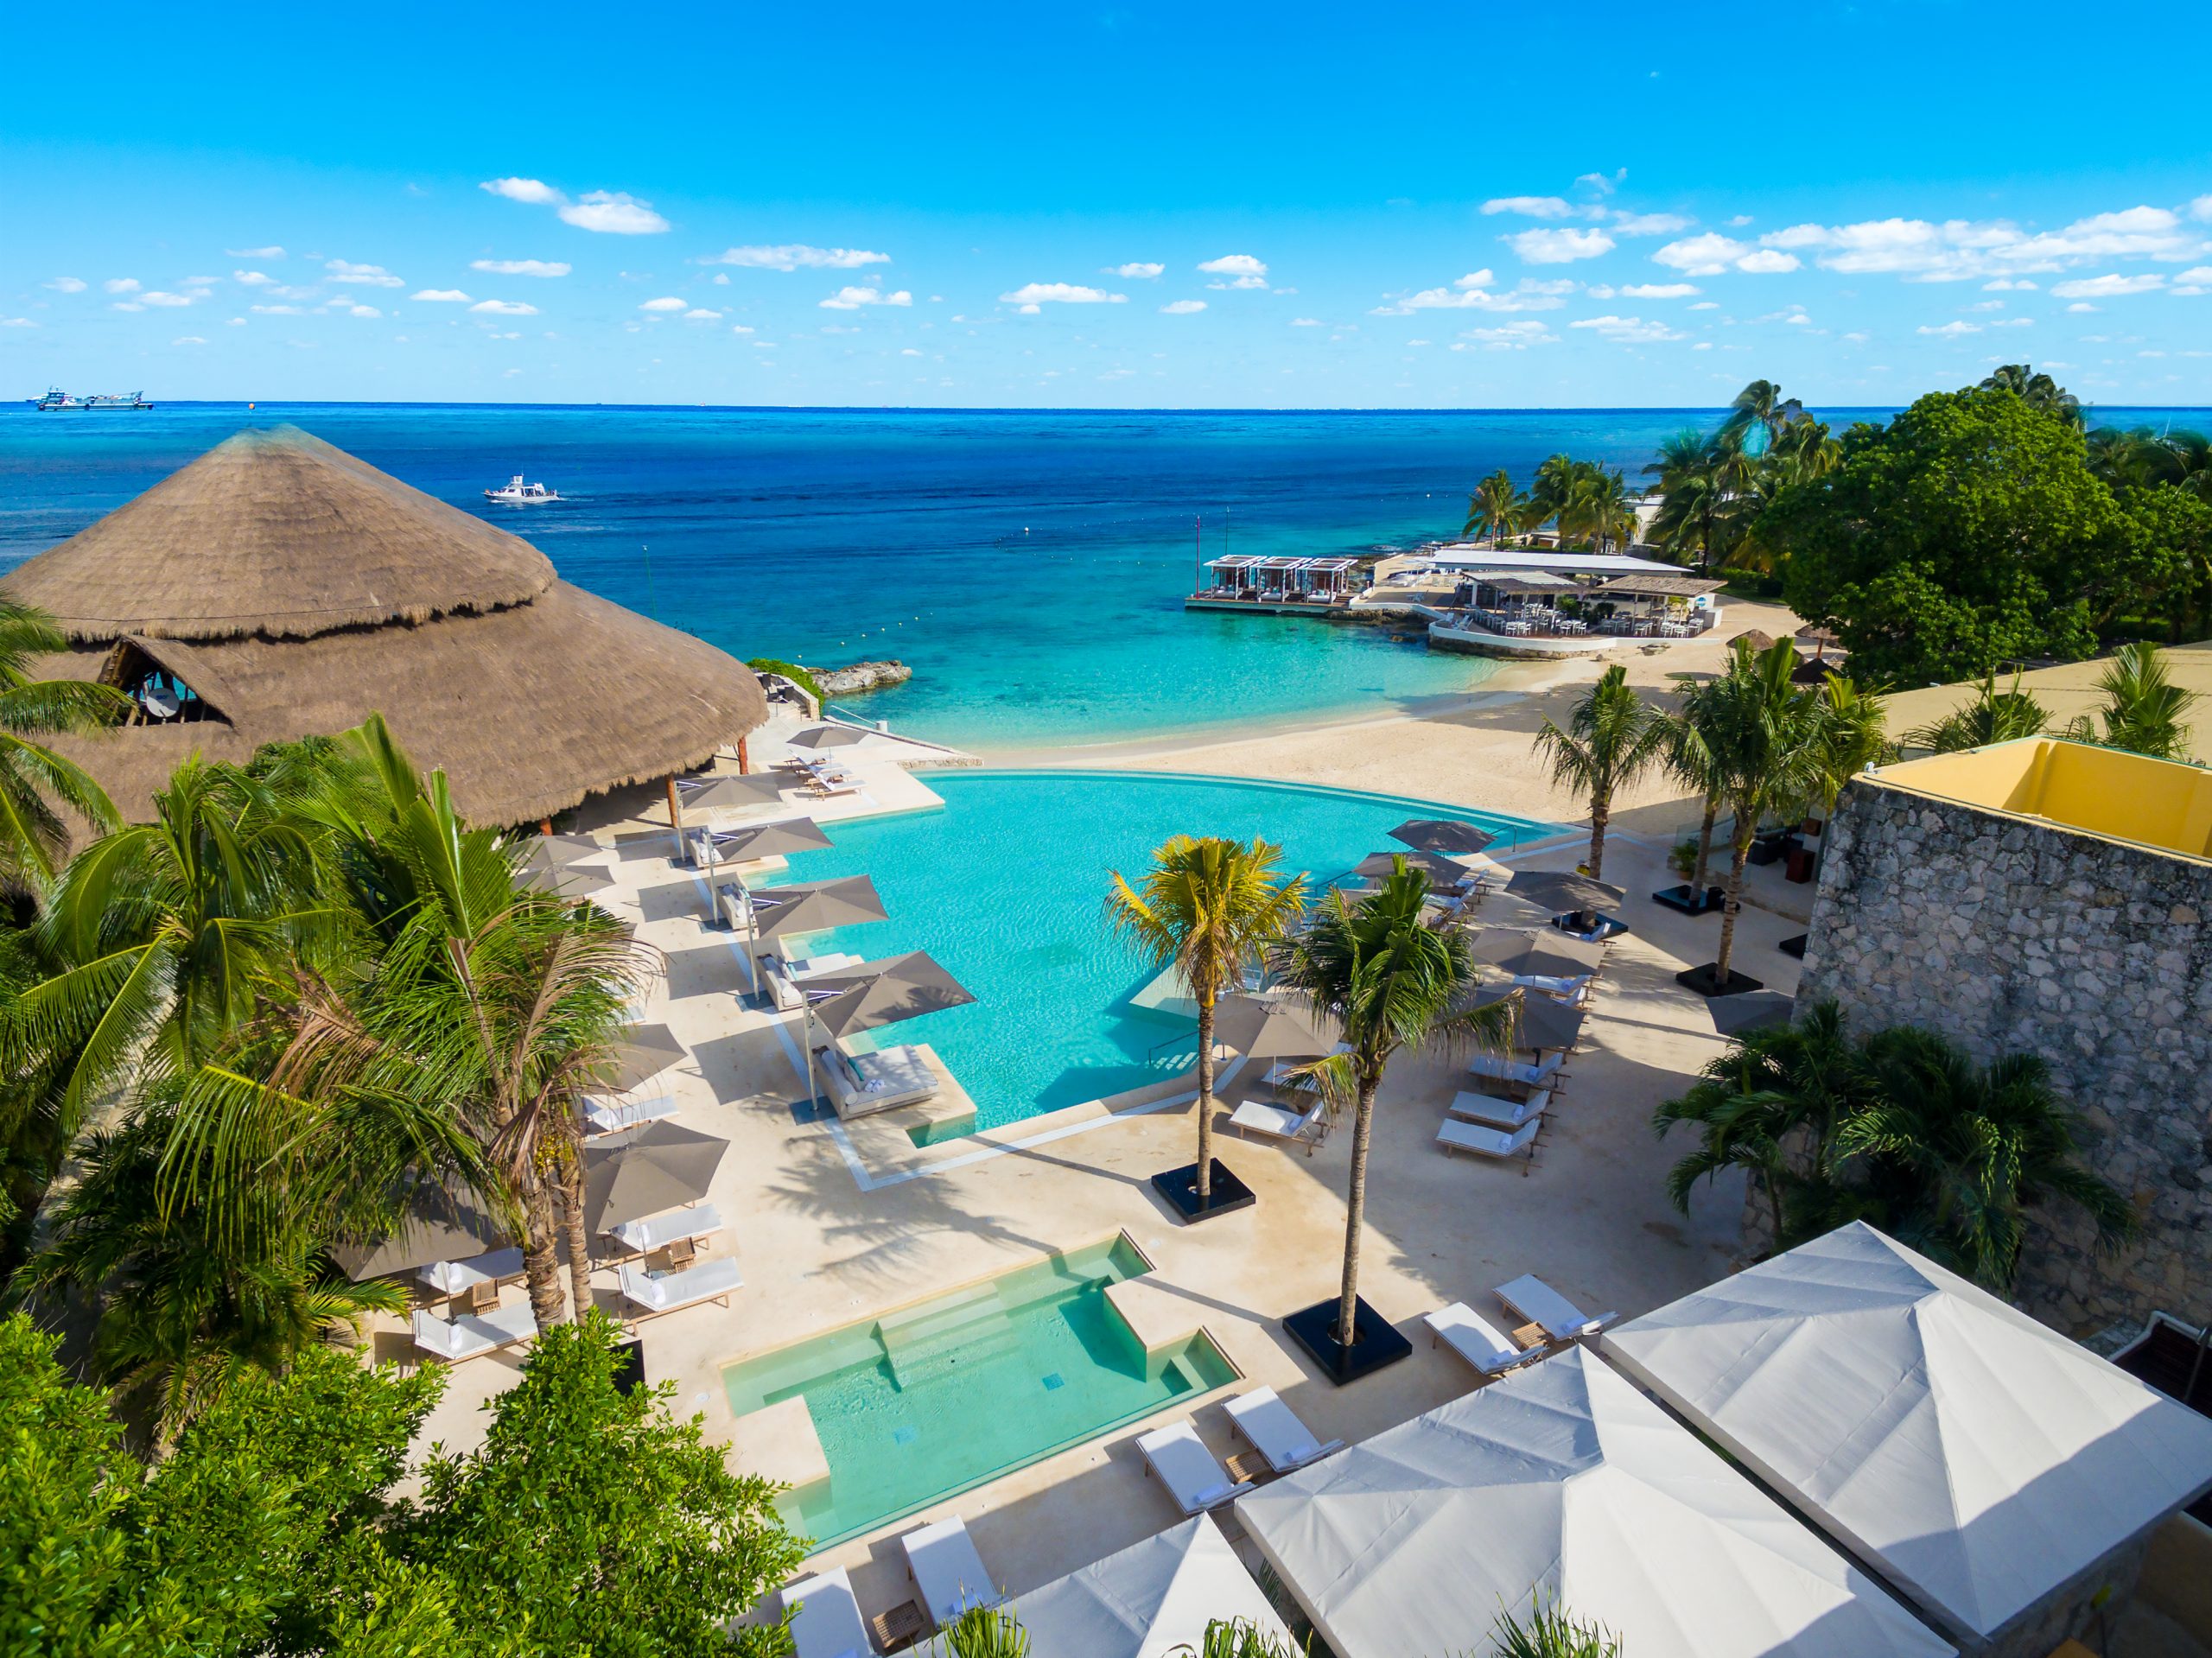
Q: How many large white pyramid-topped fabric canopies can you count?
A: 3